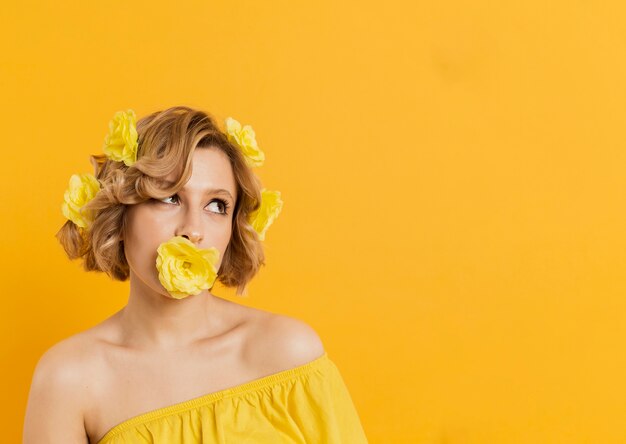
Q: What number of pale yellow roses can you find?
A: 5